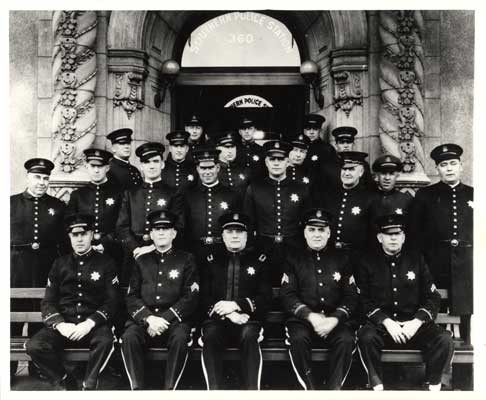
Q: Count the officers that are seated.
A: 5